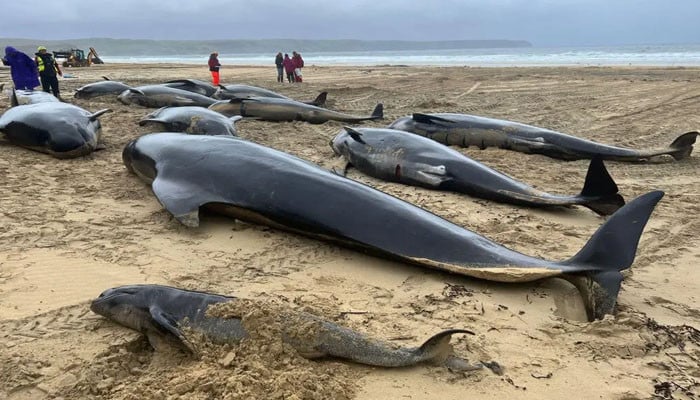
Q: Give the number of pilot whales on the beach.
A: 12